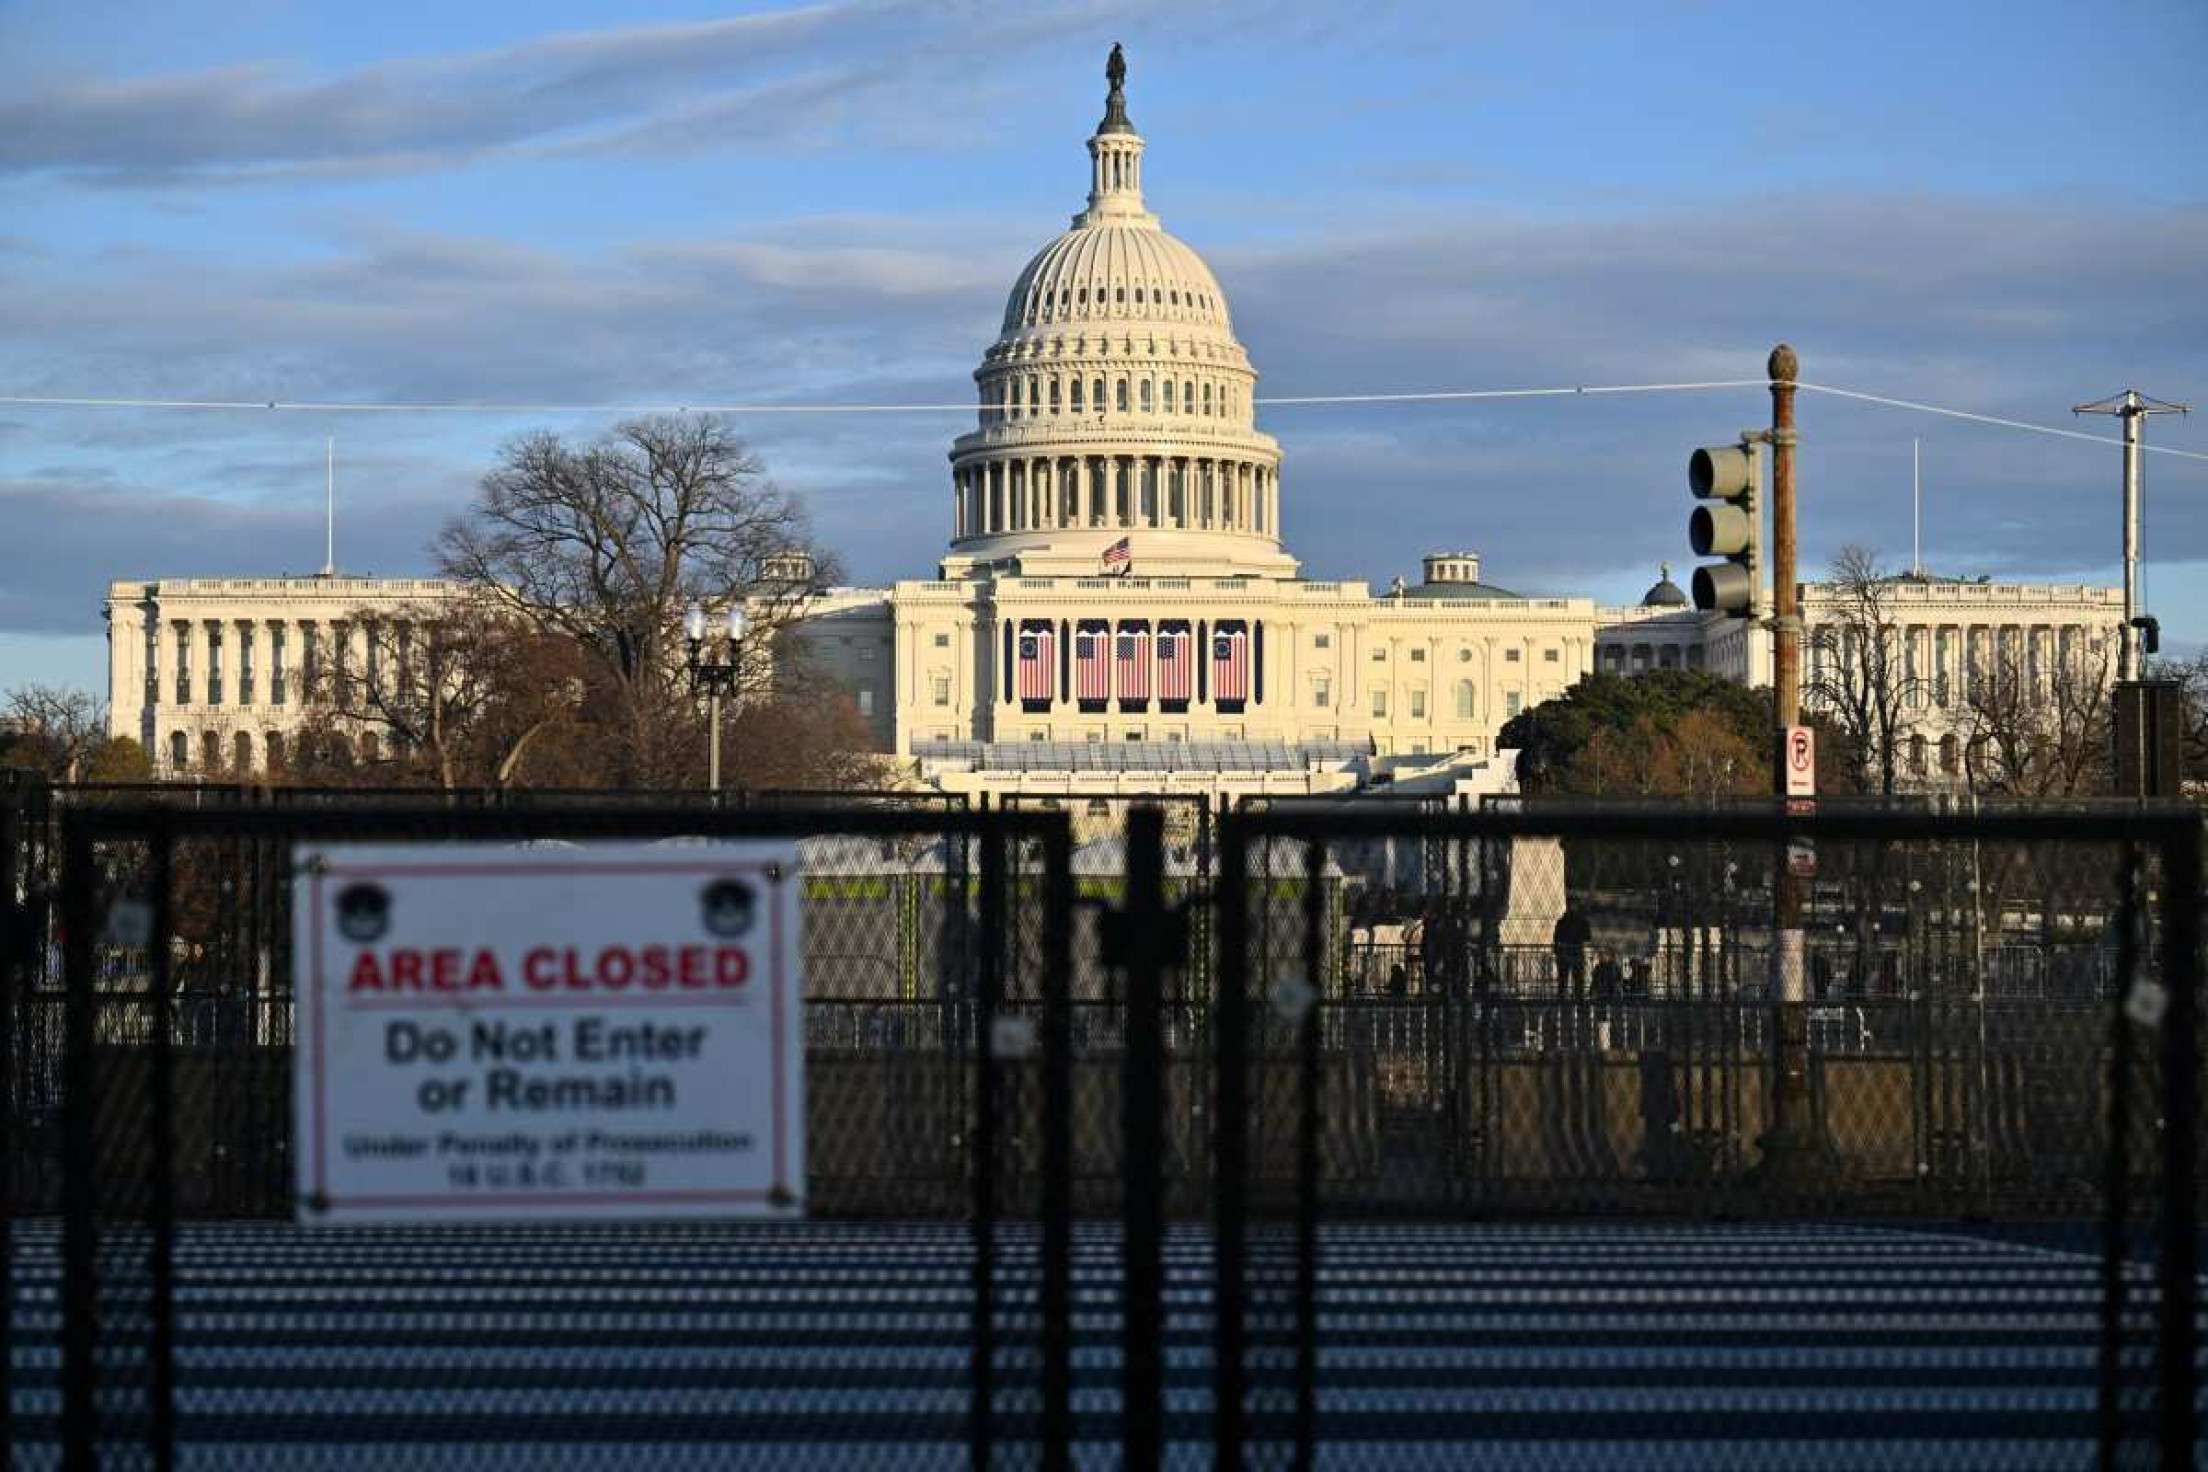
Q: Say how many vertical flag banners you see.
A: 5